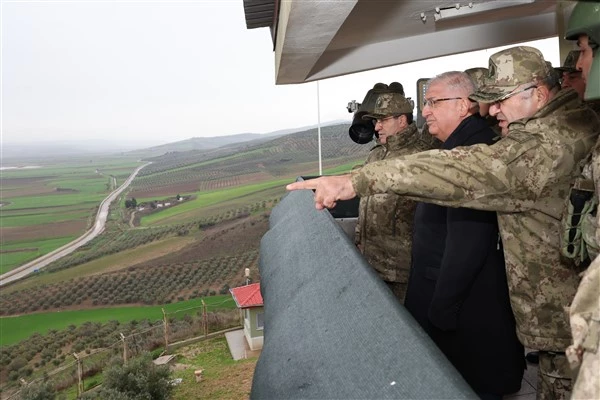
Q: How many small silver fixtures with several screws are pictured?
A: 1